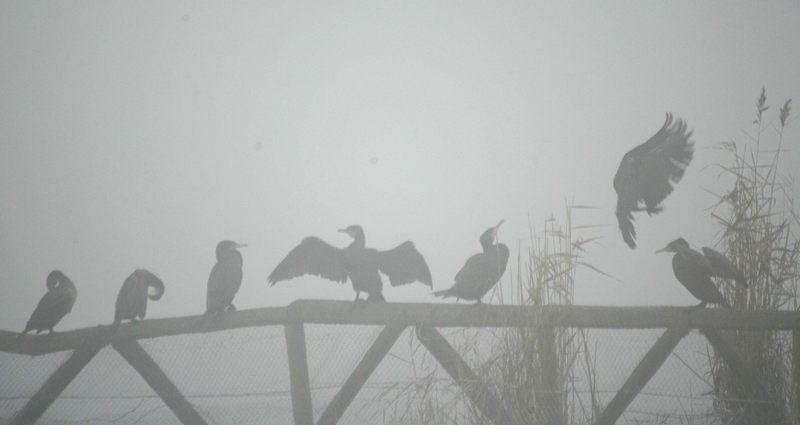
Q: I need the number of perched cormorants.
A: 6